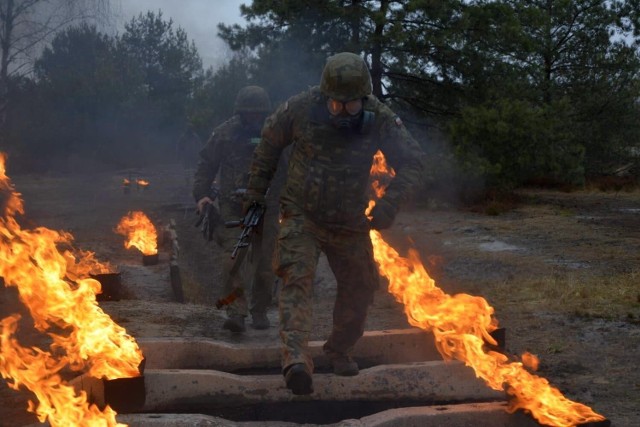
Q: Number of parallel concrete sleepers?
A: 3